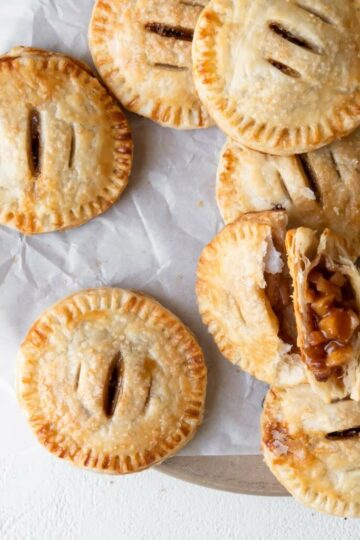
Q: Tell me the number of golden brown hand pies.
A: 7